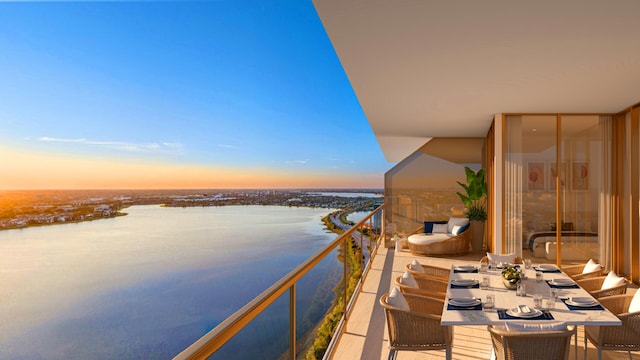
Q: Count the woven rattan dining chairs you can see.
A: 8